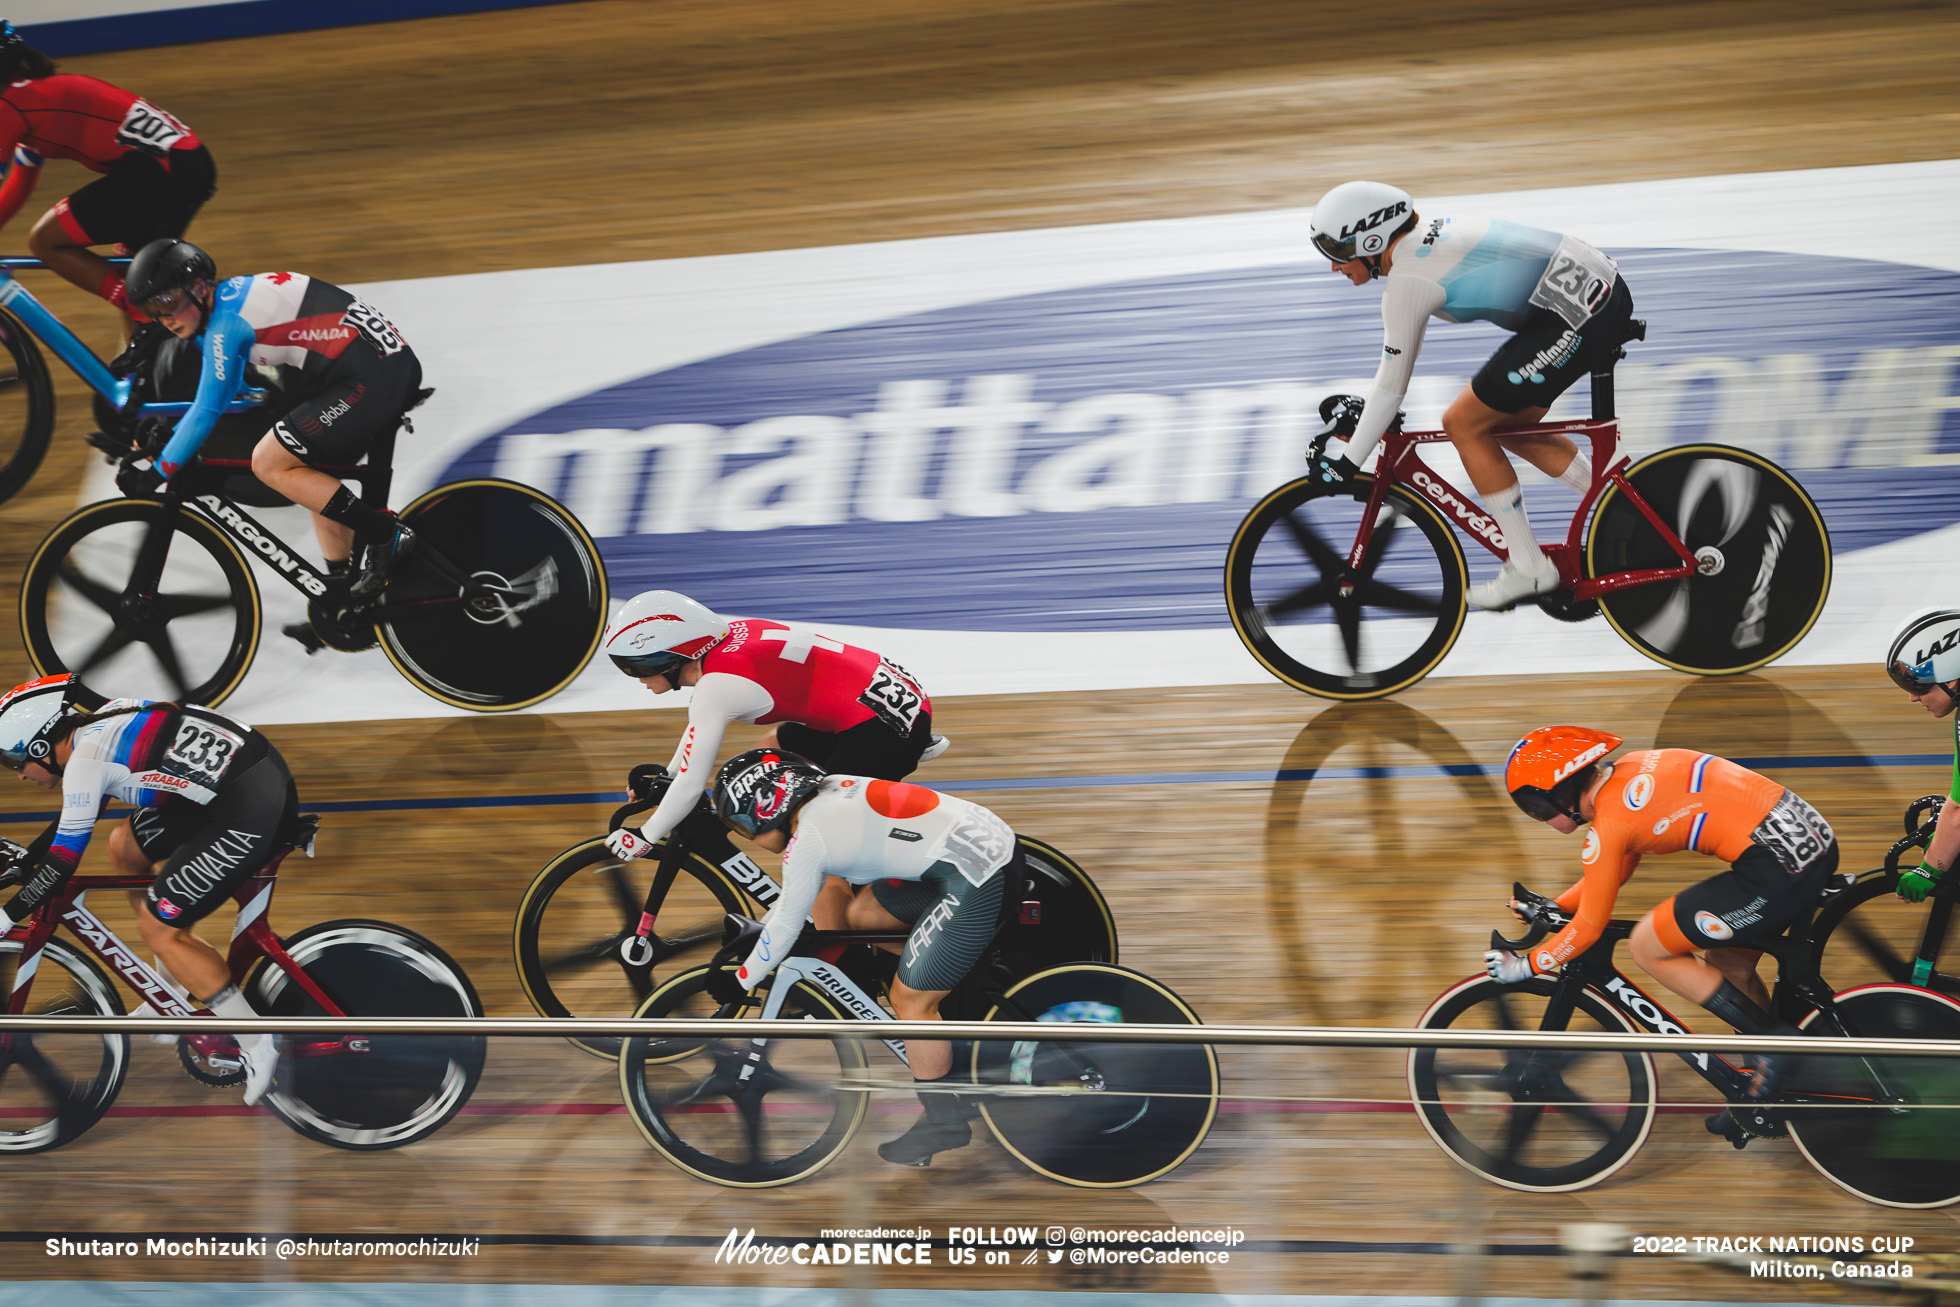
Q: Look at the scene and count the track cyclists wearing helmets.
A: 8